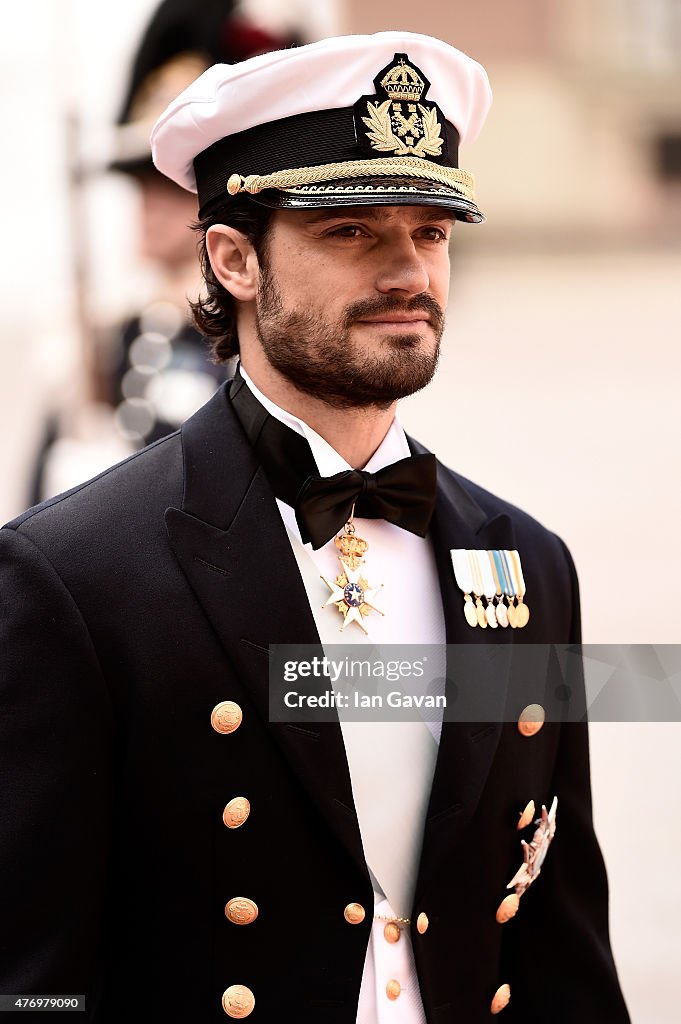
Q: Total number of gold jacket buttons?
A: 10